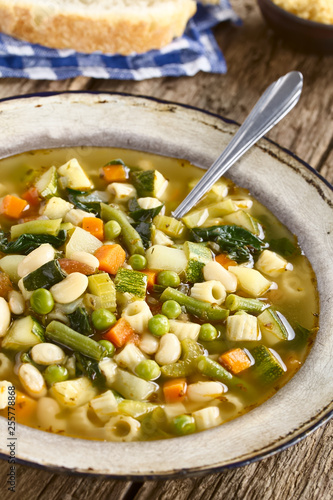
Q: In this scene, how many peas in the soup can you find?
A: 12